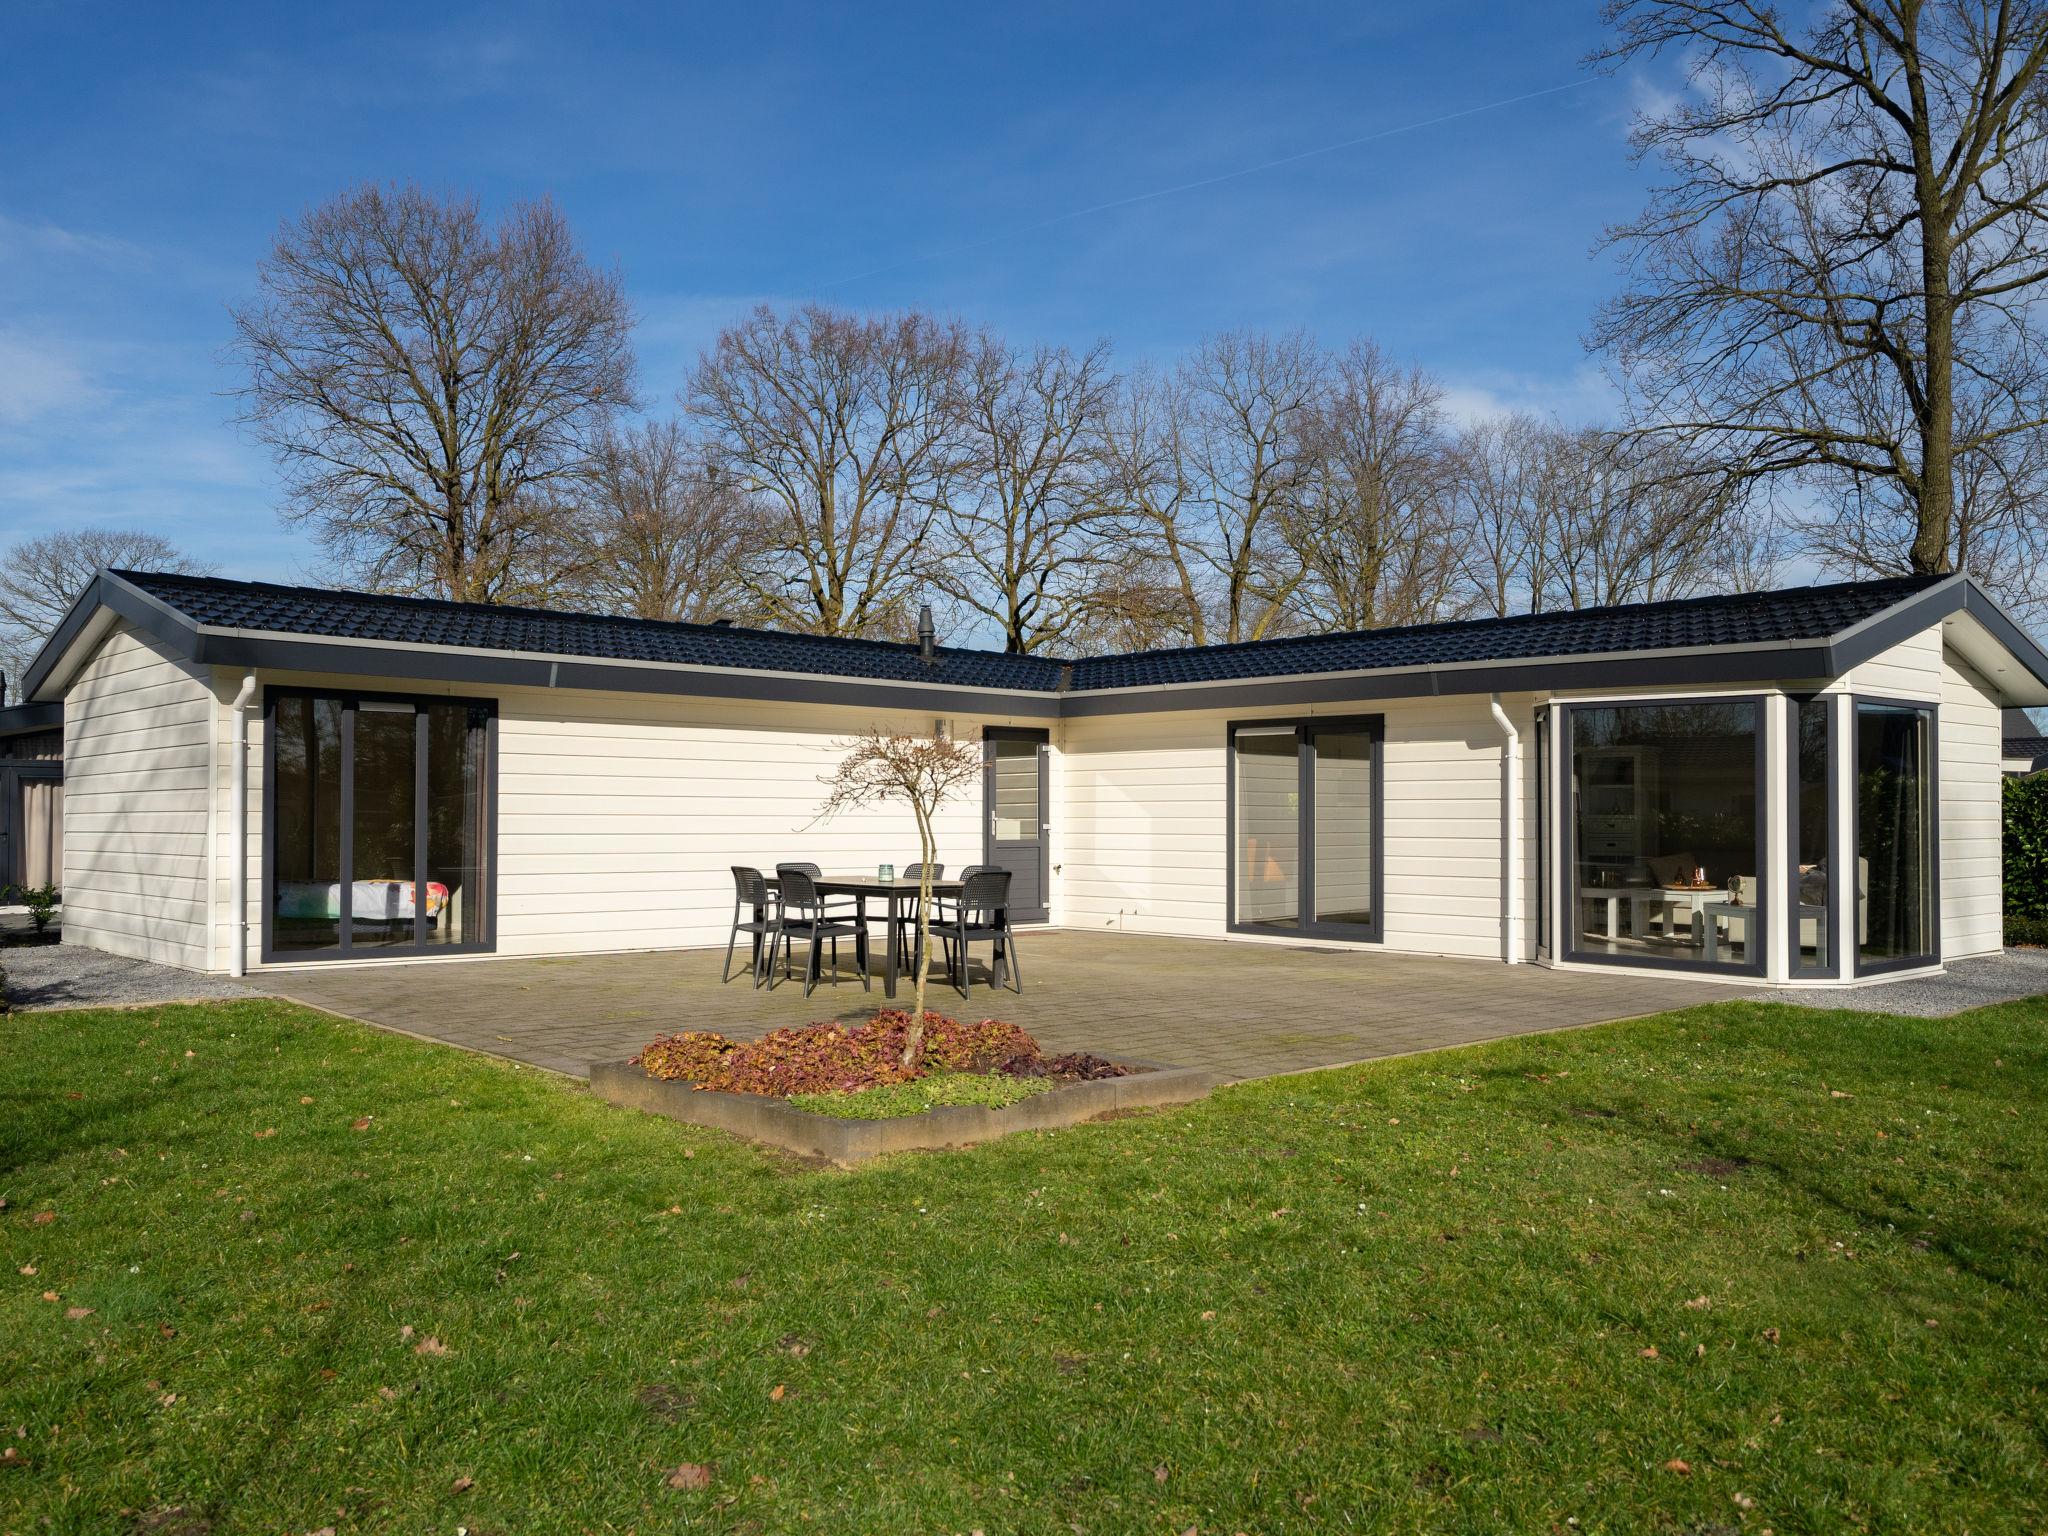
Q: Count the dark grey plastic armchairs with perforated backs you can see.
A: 6